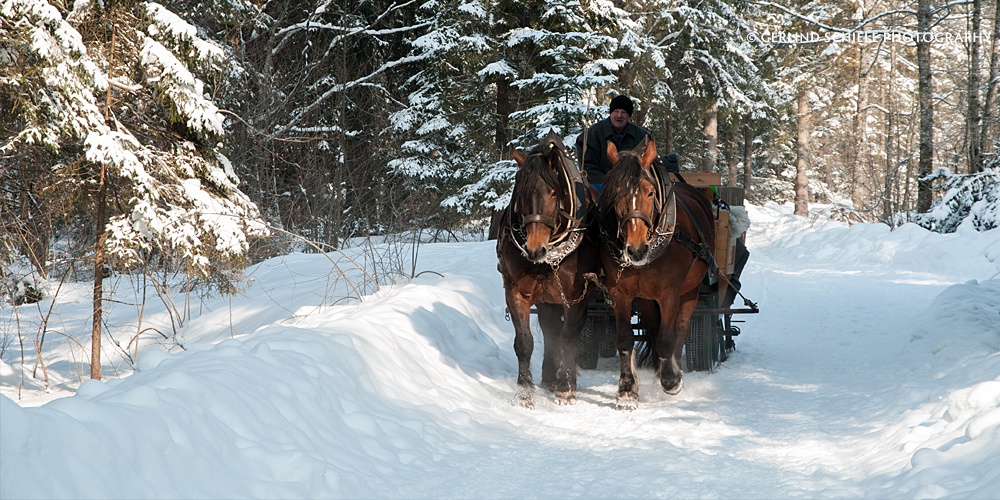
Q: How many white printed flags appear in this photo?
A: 0